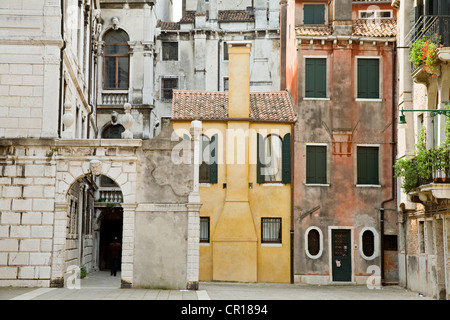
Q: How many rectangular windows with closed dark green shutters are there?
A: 5